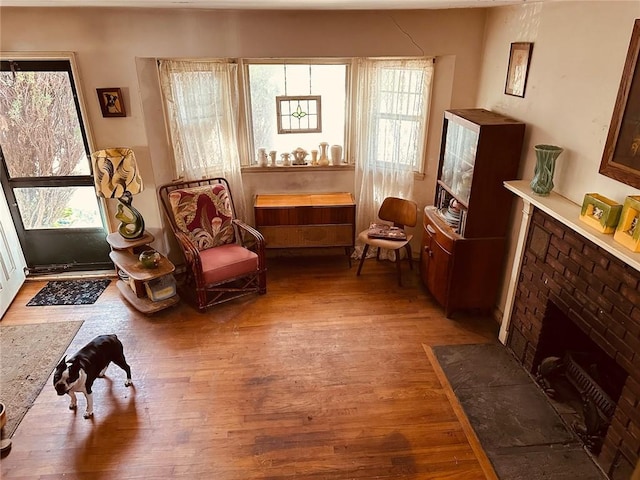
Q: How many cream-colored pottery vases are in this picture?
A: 7